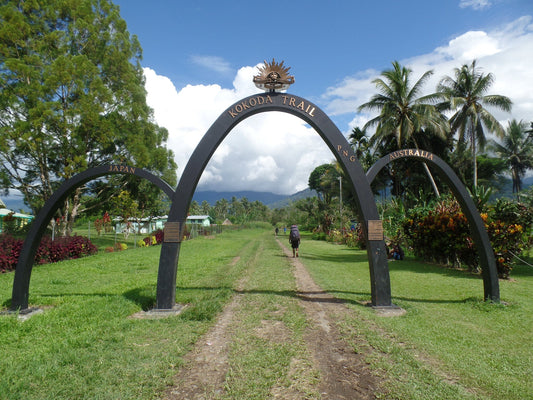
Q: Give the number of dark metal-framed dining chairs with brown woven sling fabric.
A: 0